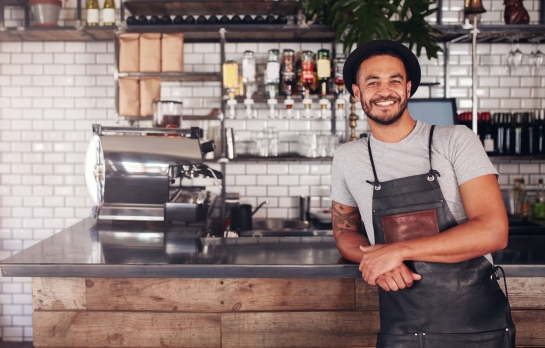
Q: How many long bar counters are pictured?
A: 1